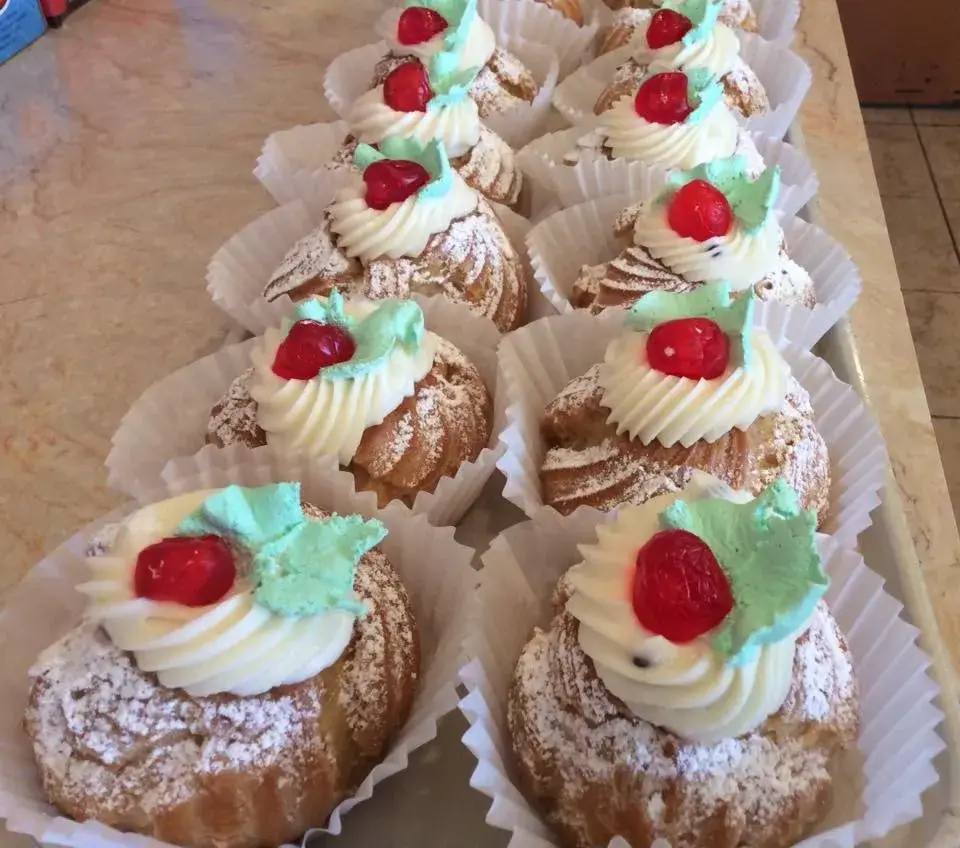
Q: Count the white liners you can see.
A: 12